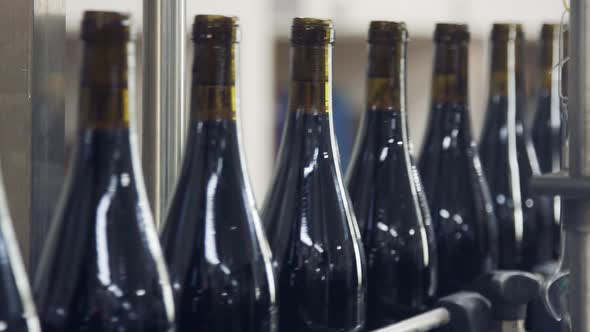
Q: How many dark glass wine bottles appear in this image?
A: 8